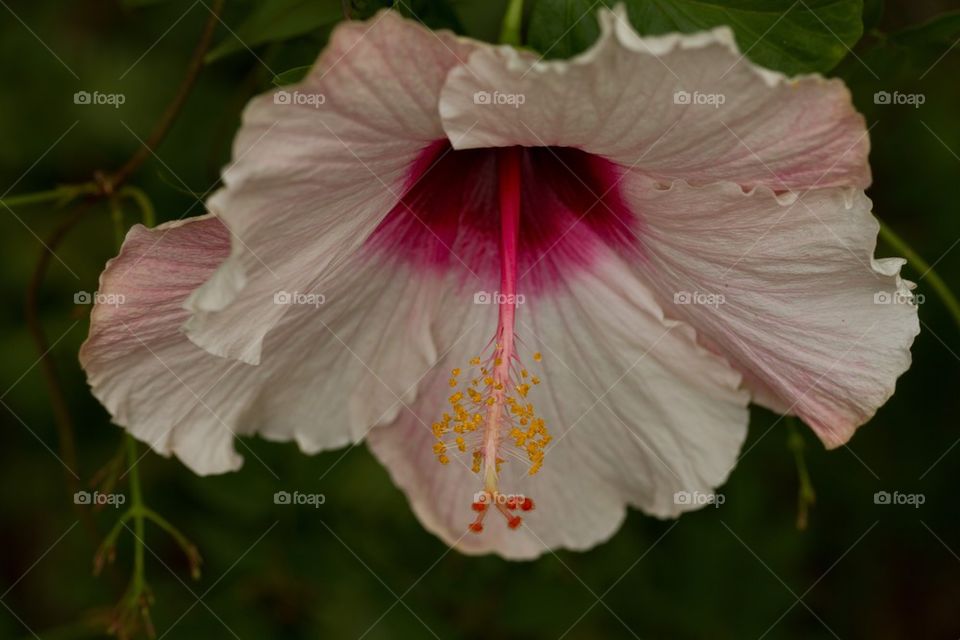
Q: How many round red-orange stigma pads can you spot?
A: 5